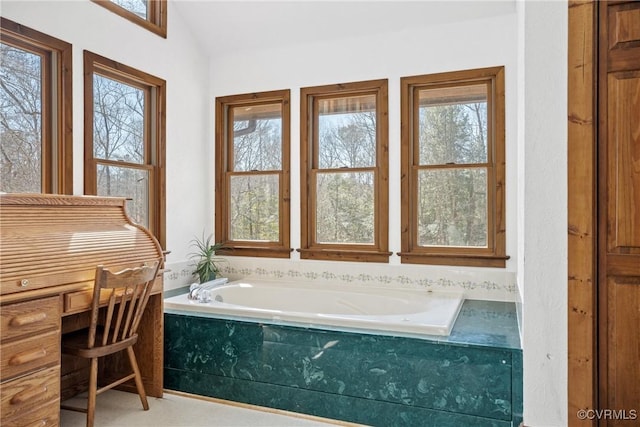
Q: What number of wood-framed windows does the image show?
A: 6